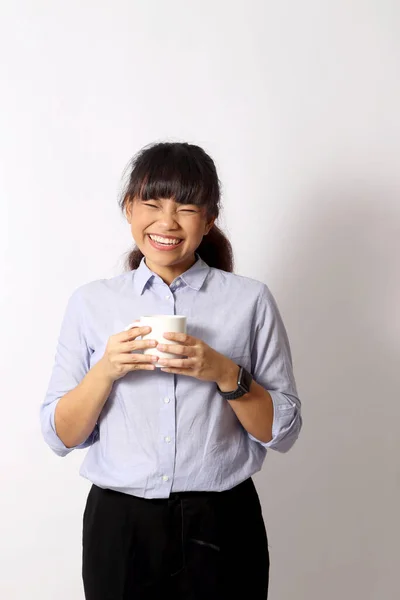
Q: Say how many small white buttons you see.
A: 5